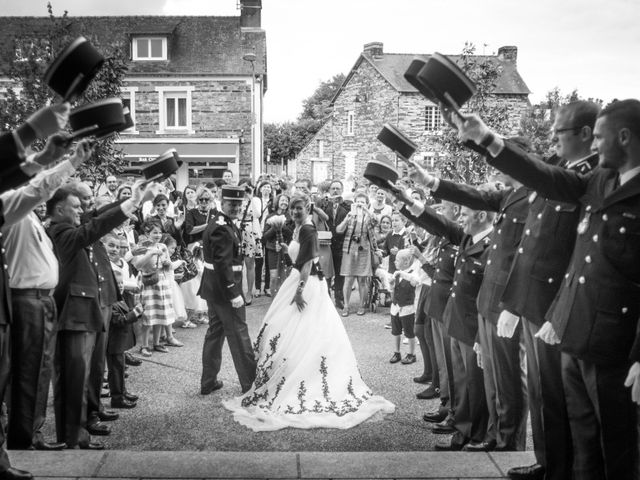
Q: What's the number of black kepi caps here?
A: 10